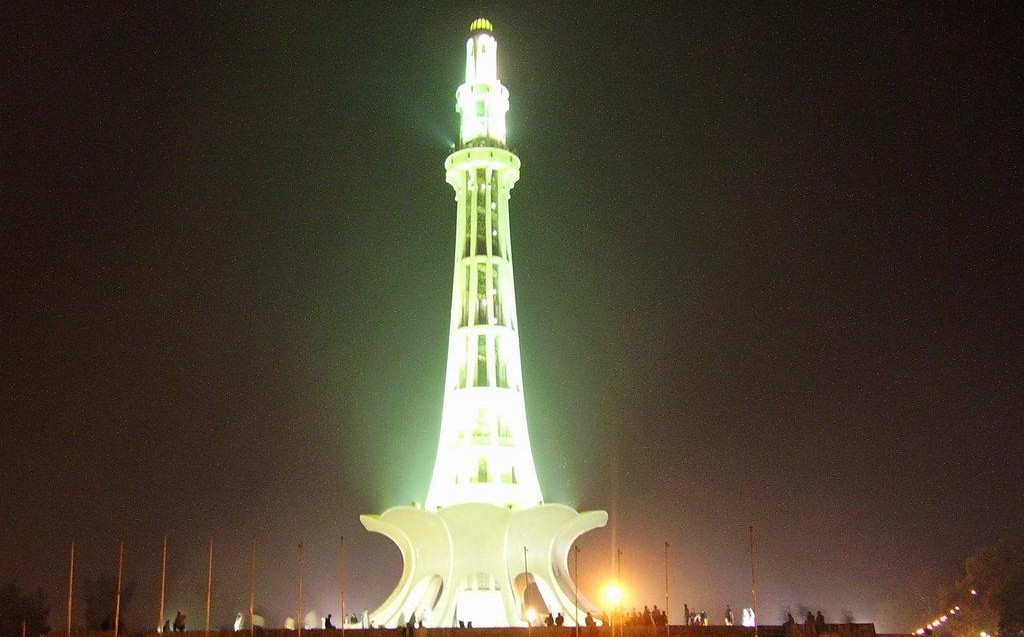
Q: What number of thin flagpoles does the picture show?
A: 12